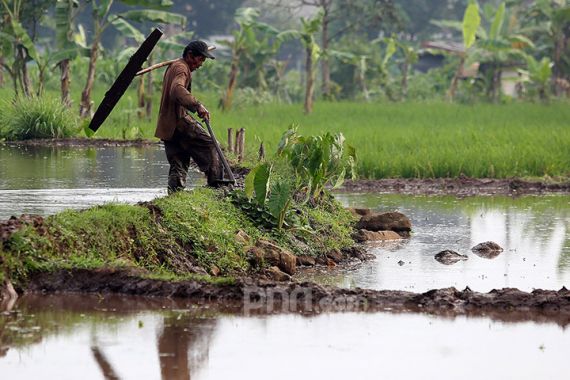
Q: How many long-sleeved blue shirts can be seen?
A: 0